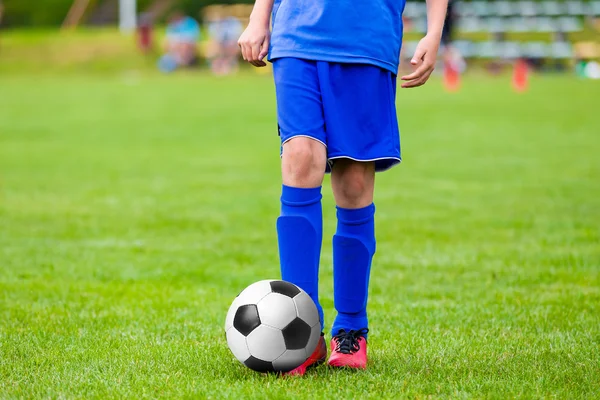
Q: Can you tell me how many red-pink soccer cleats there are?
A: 2